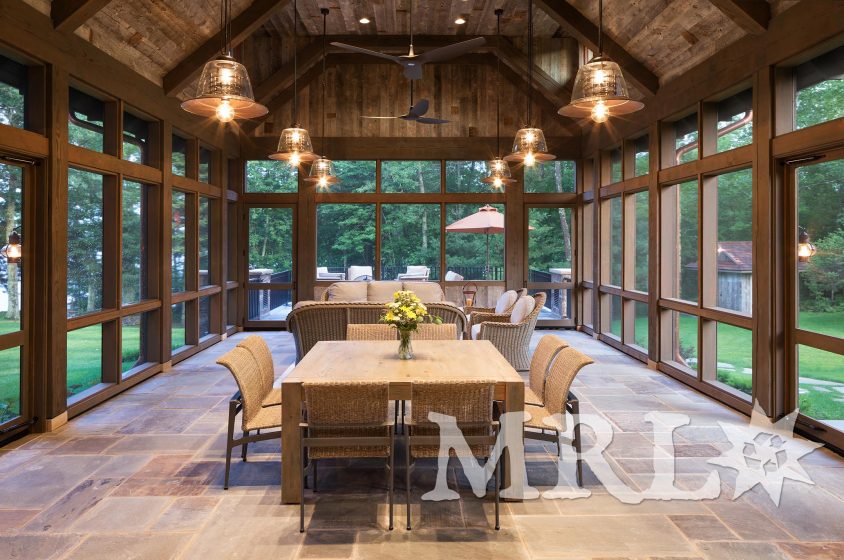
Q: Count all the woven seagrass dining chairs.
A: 8